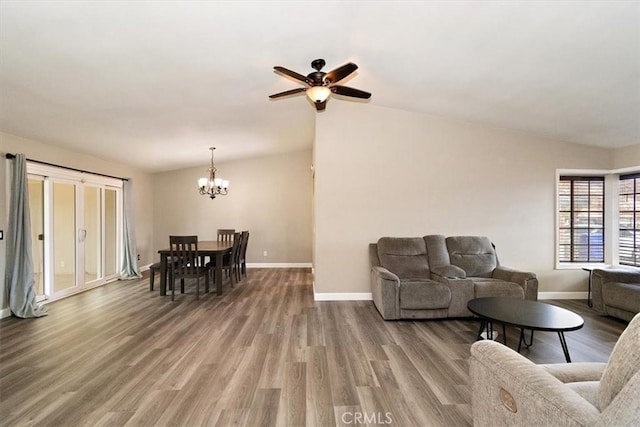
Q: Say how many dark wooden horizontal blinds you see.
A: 2